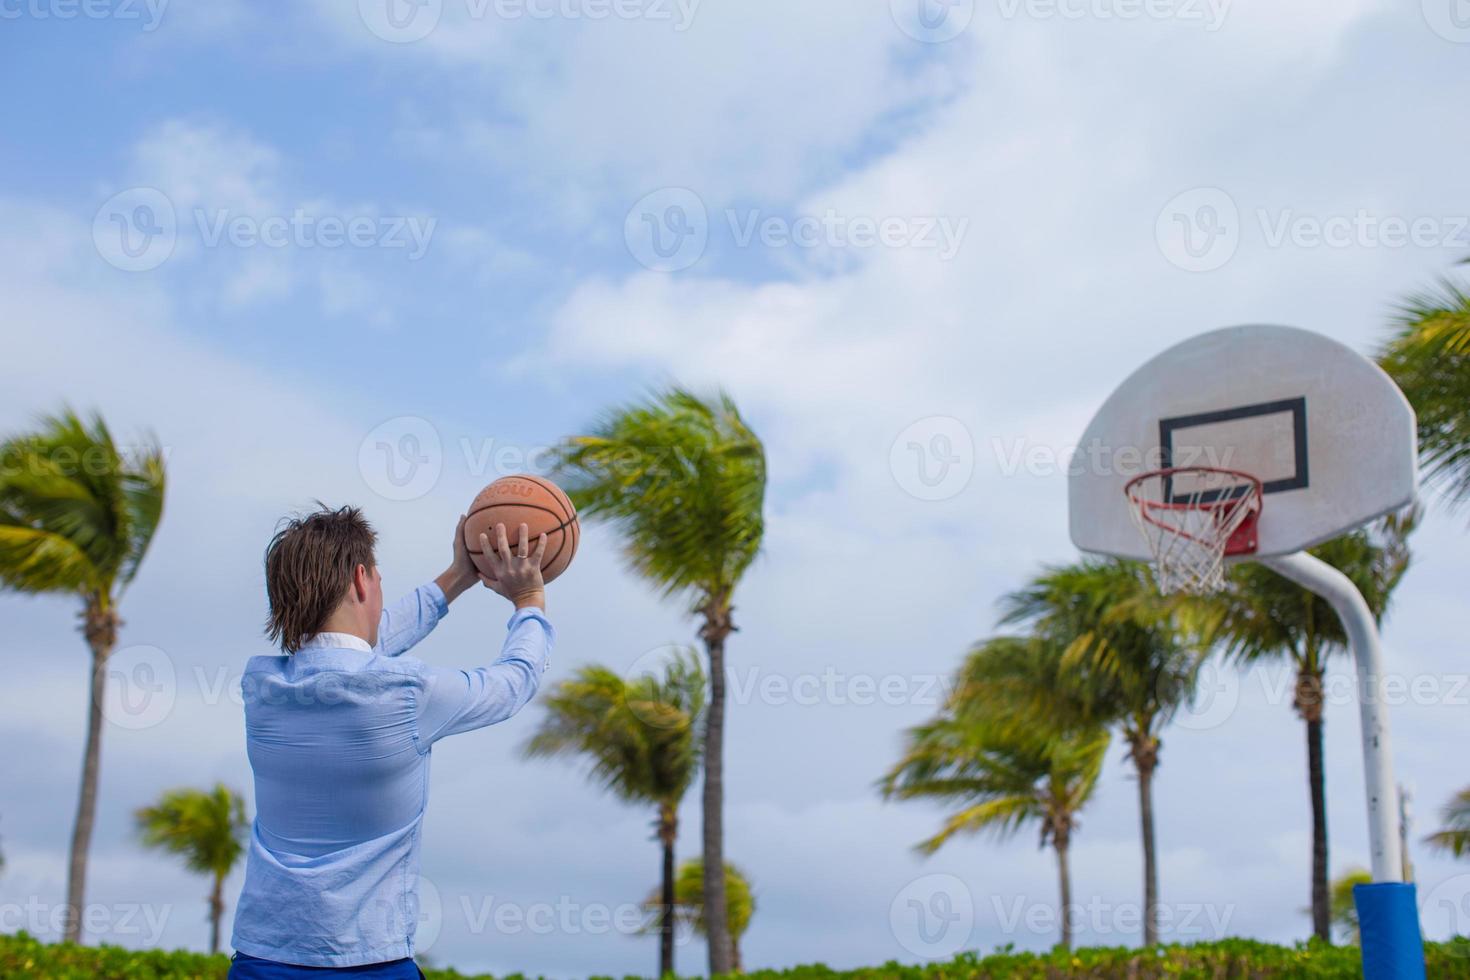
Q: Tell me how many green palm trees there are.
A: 11